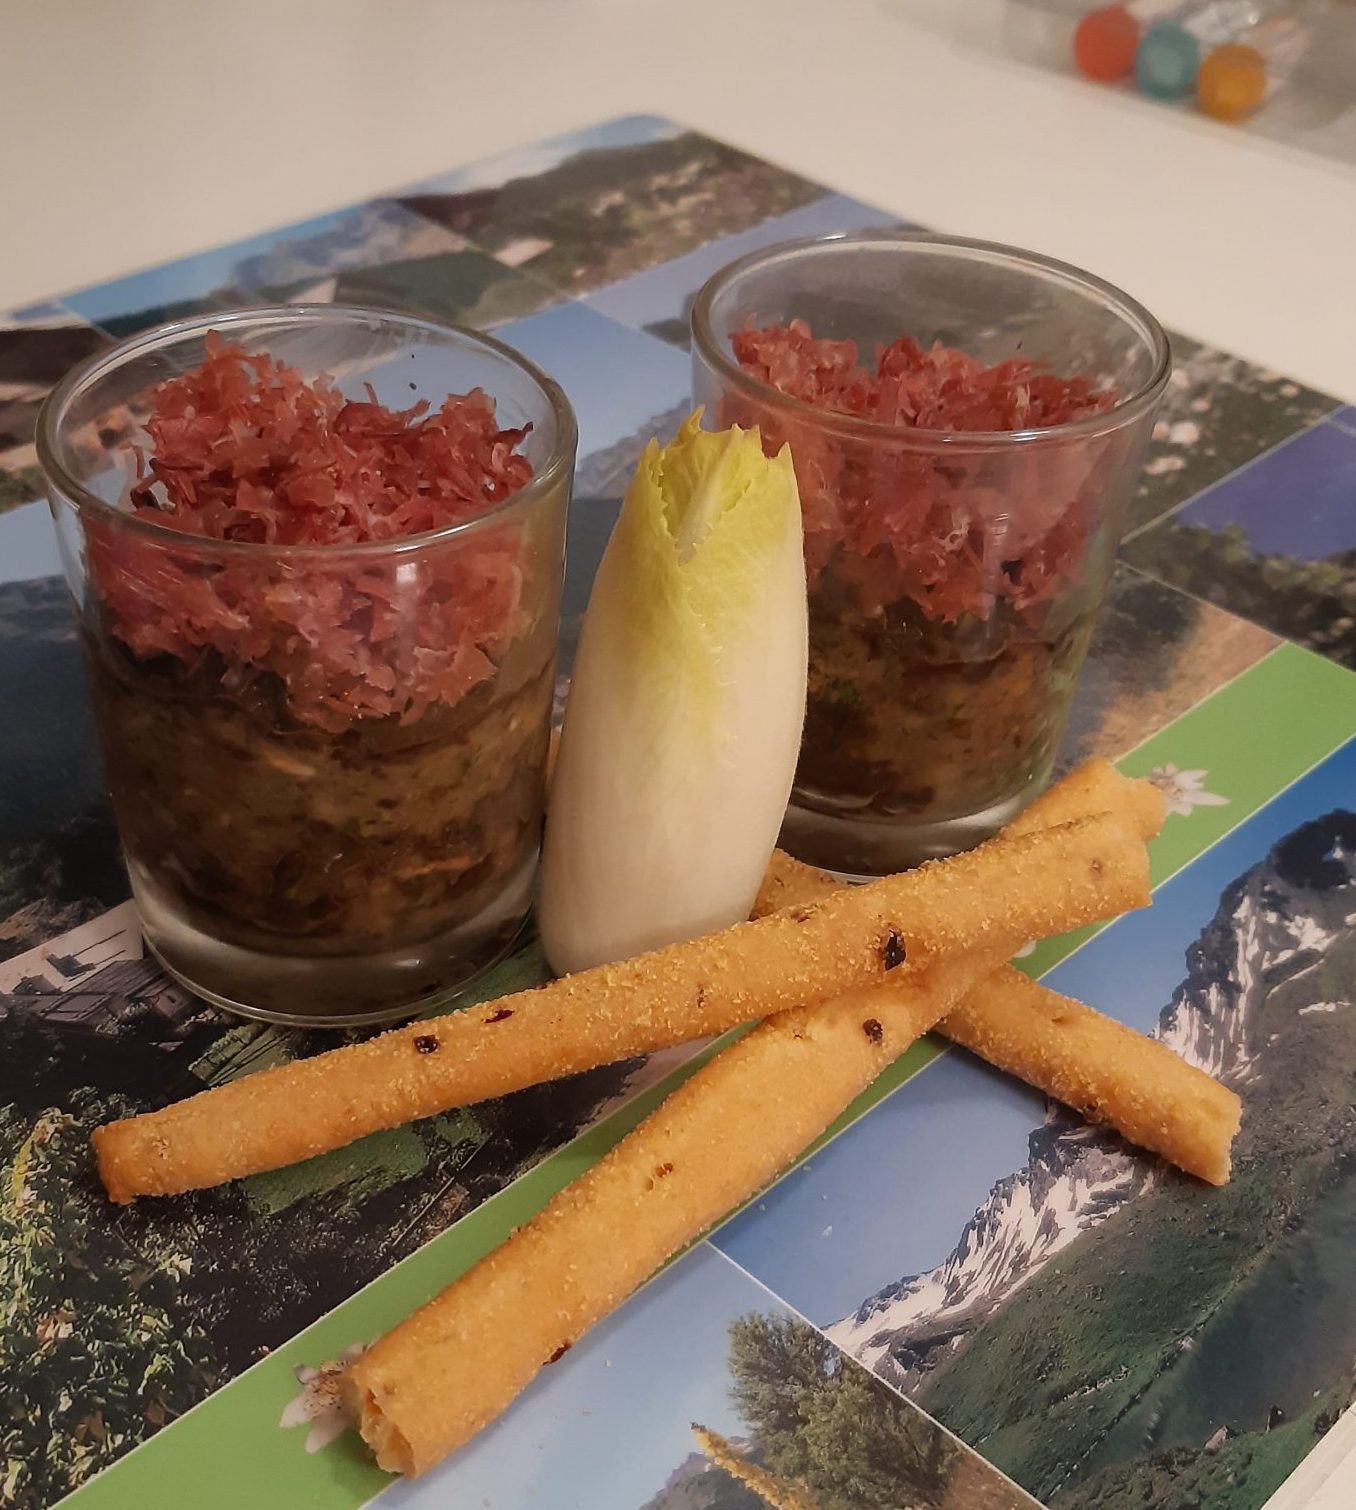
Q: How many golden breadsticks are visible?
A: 3